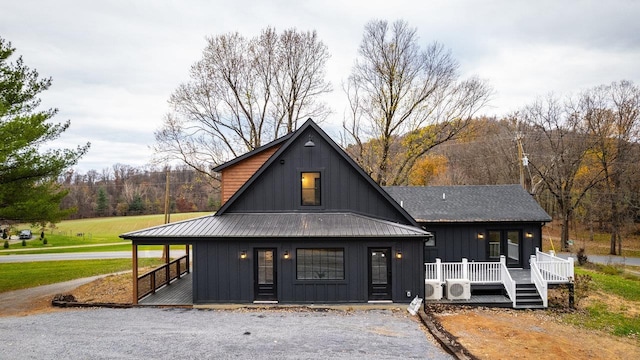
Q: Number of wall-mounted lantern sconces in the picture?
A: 5